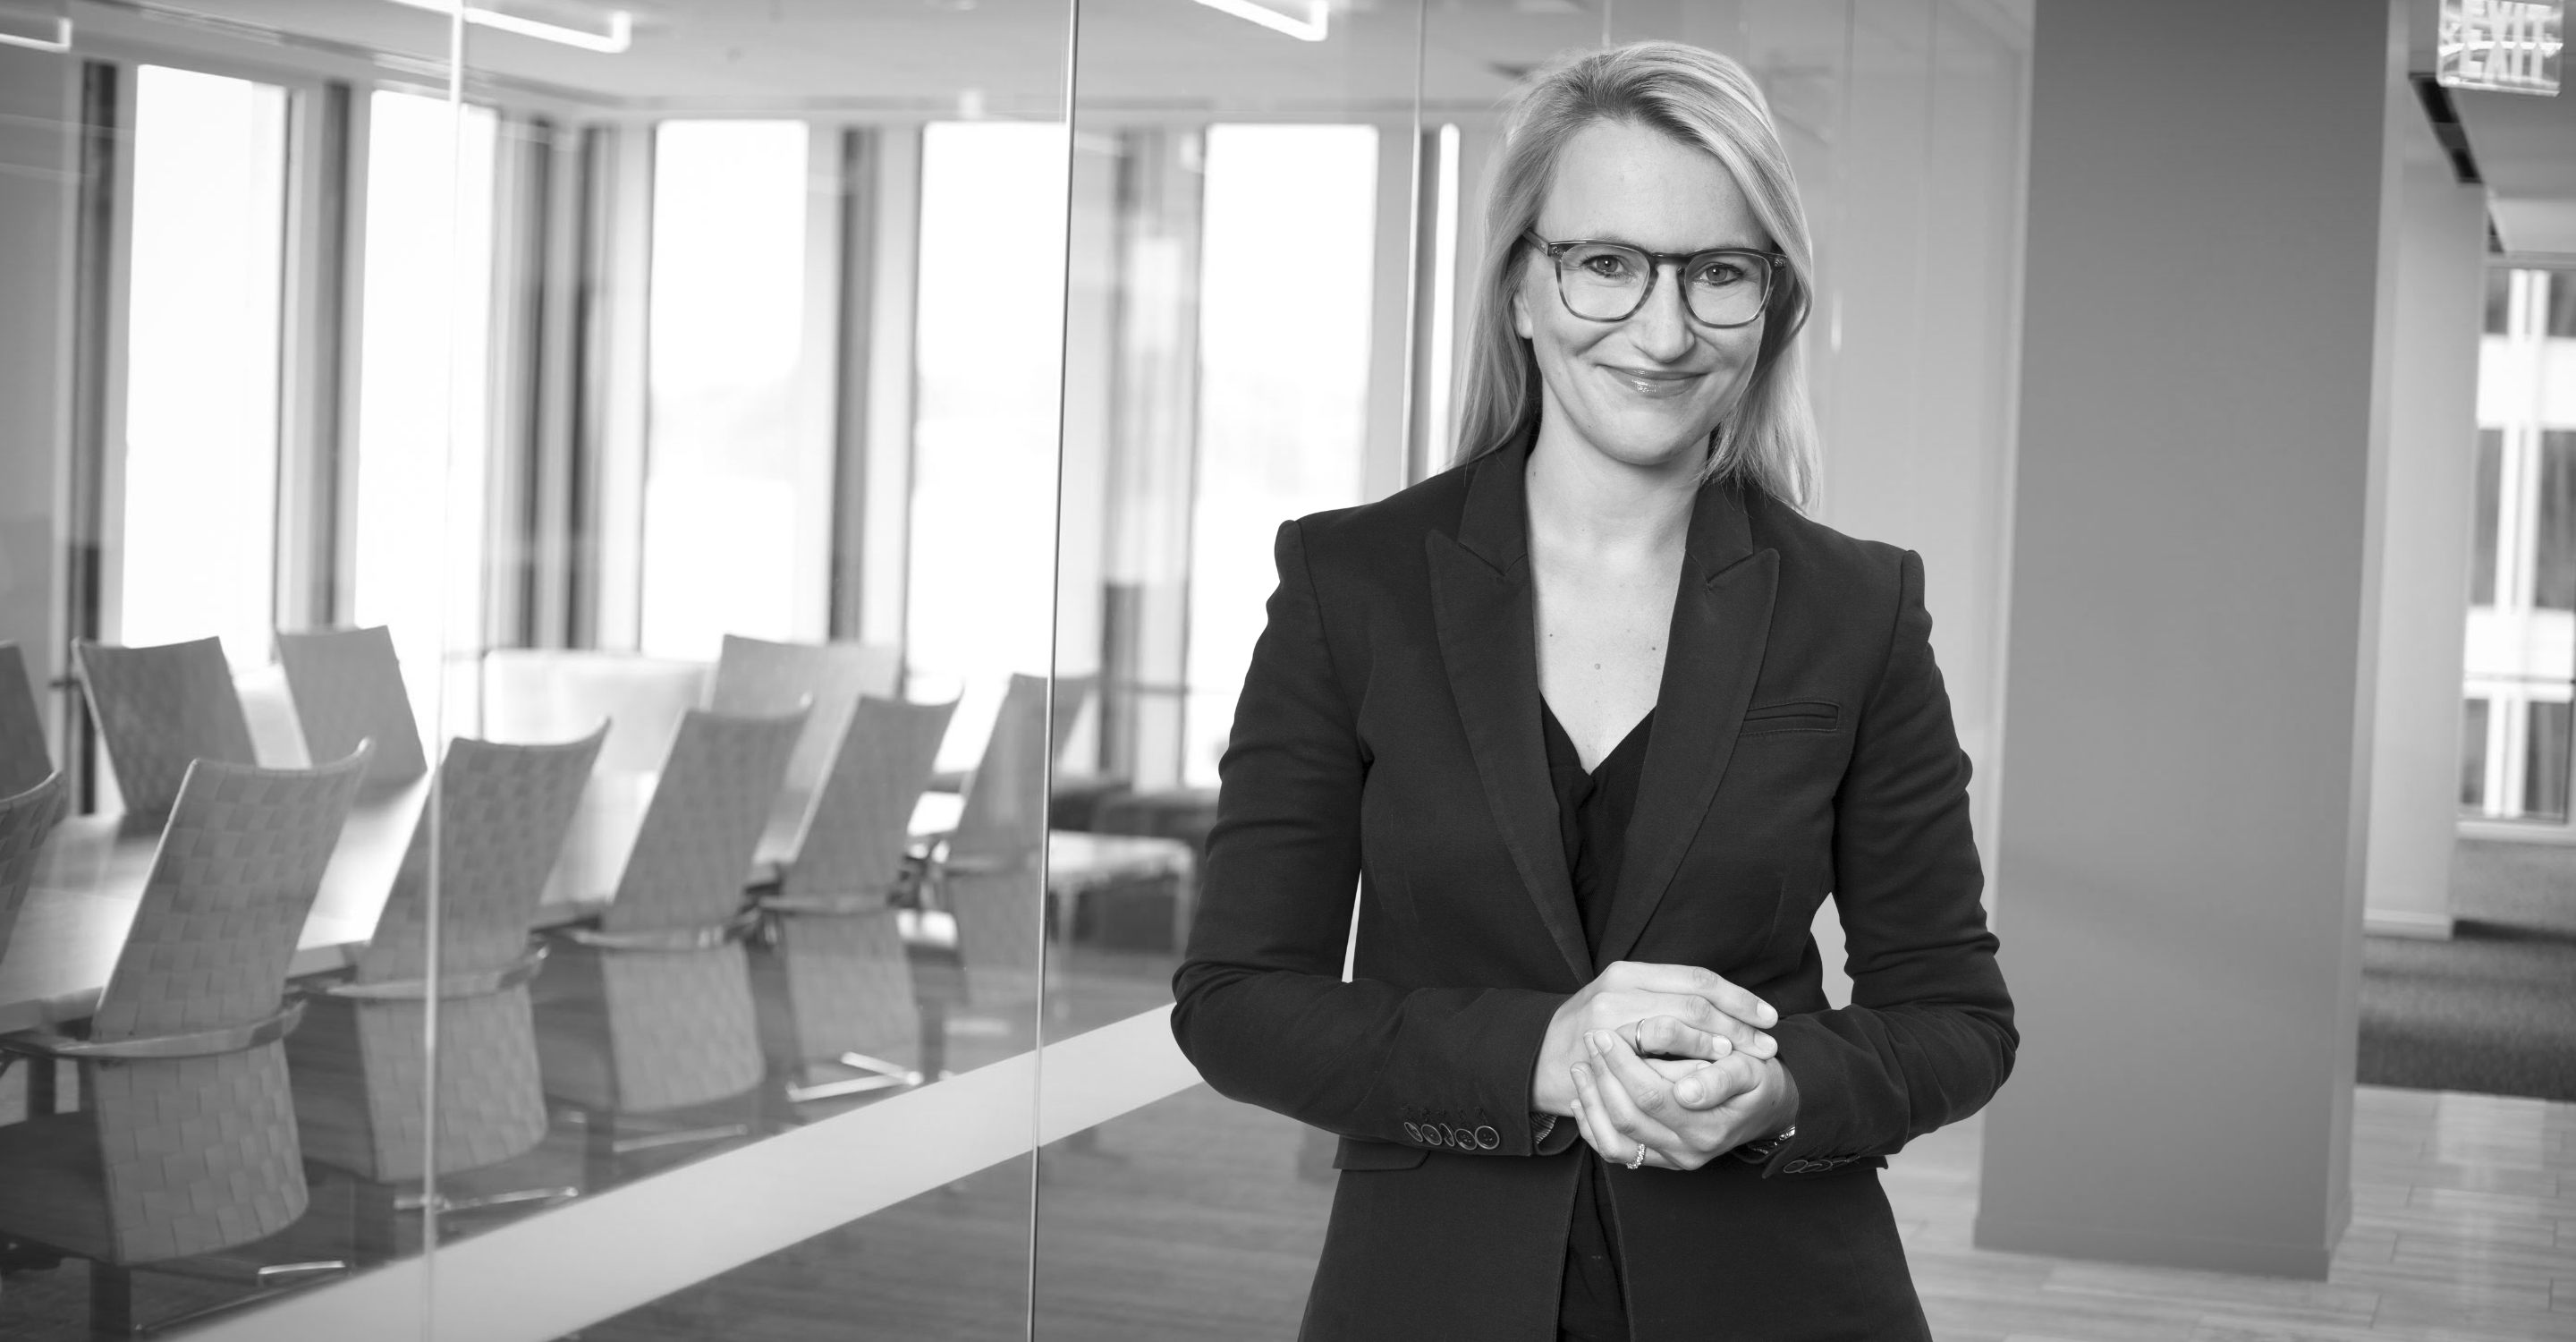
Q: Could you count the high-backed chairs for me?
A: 10